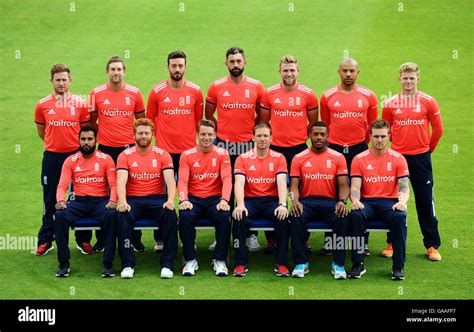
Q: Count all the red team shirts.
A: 13